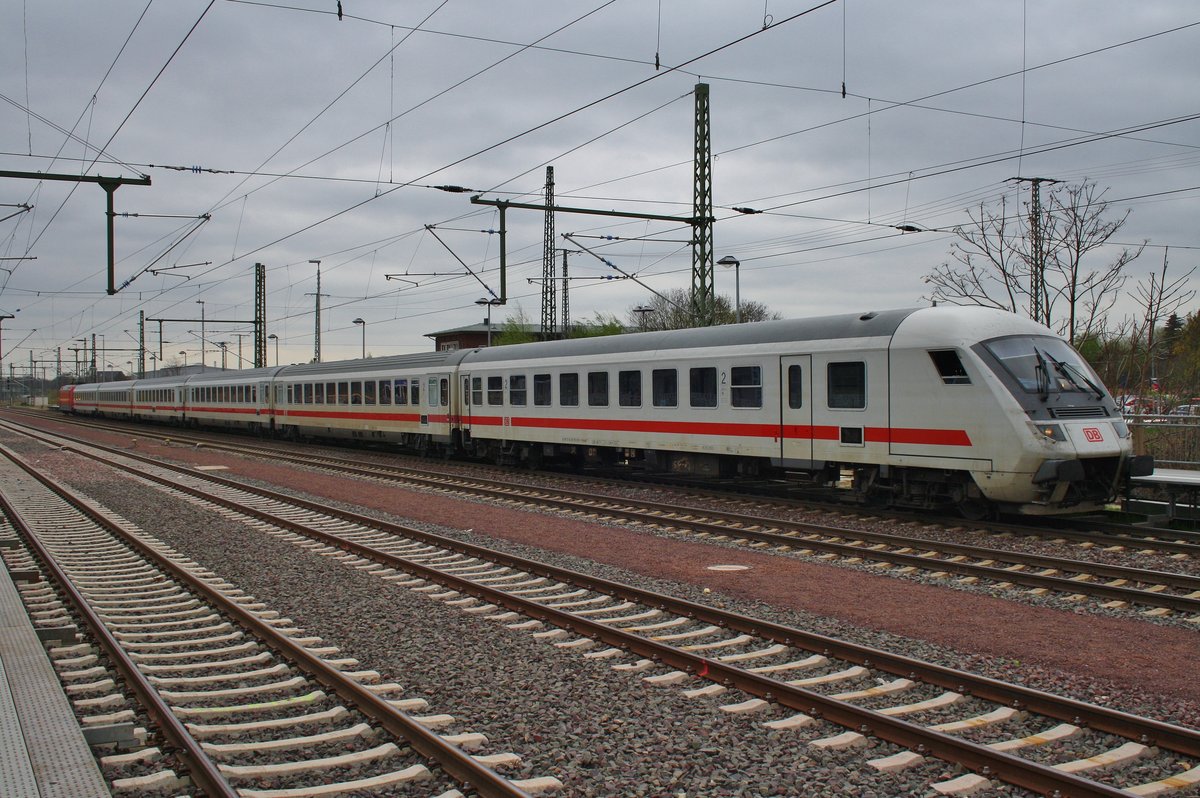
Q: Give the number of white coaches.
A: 6